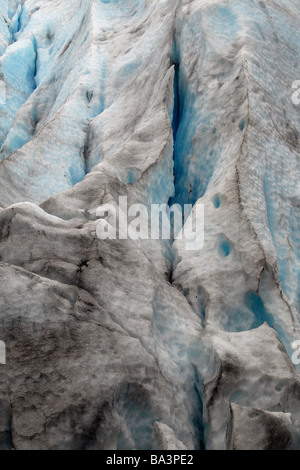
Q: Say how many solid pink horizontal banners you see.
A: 0